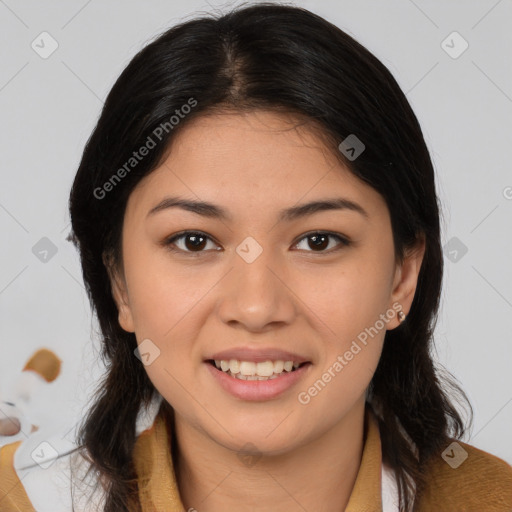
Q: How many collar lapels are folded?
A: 2